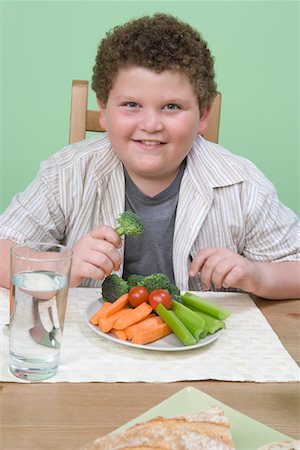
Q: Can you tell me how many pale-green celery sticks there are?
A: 5